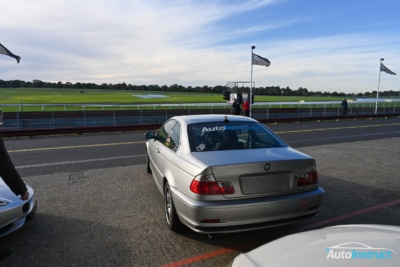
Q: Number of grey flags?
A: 3